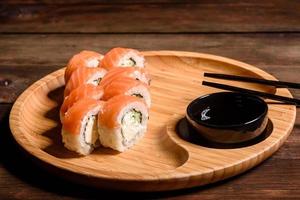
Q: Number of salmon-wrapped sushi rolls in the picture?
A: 8